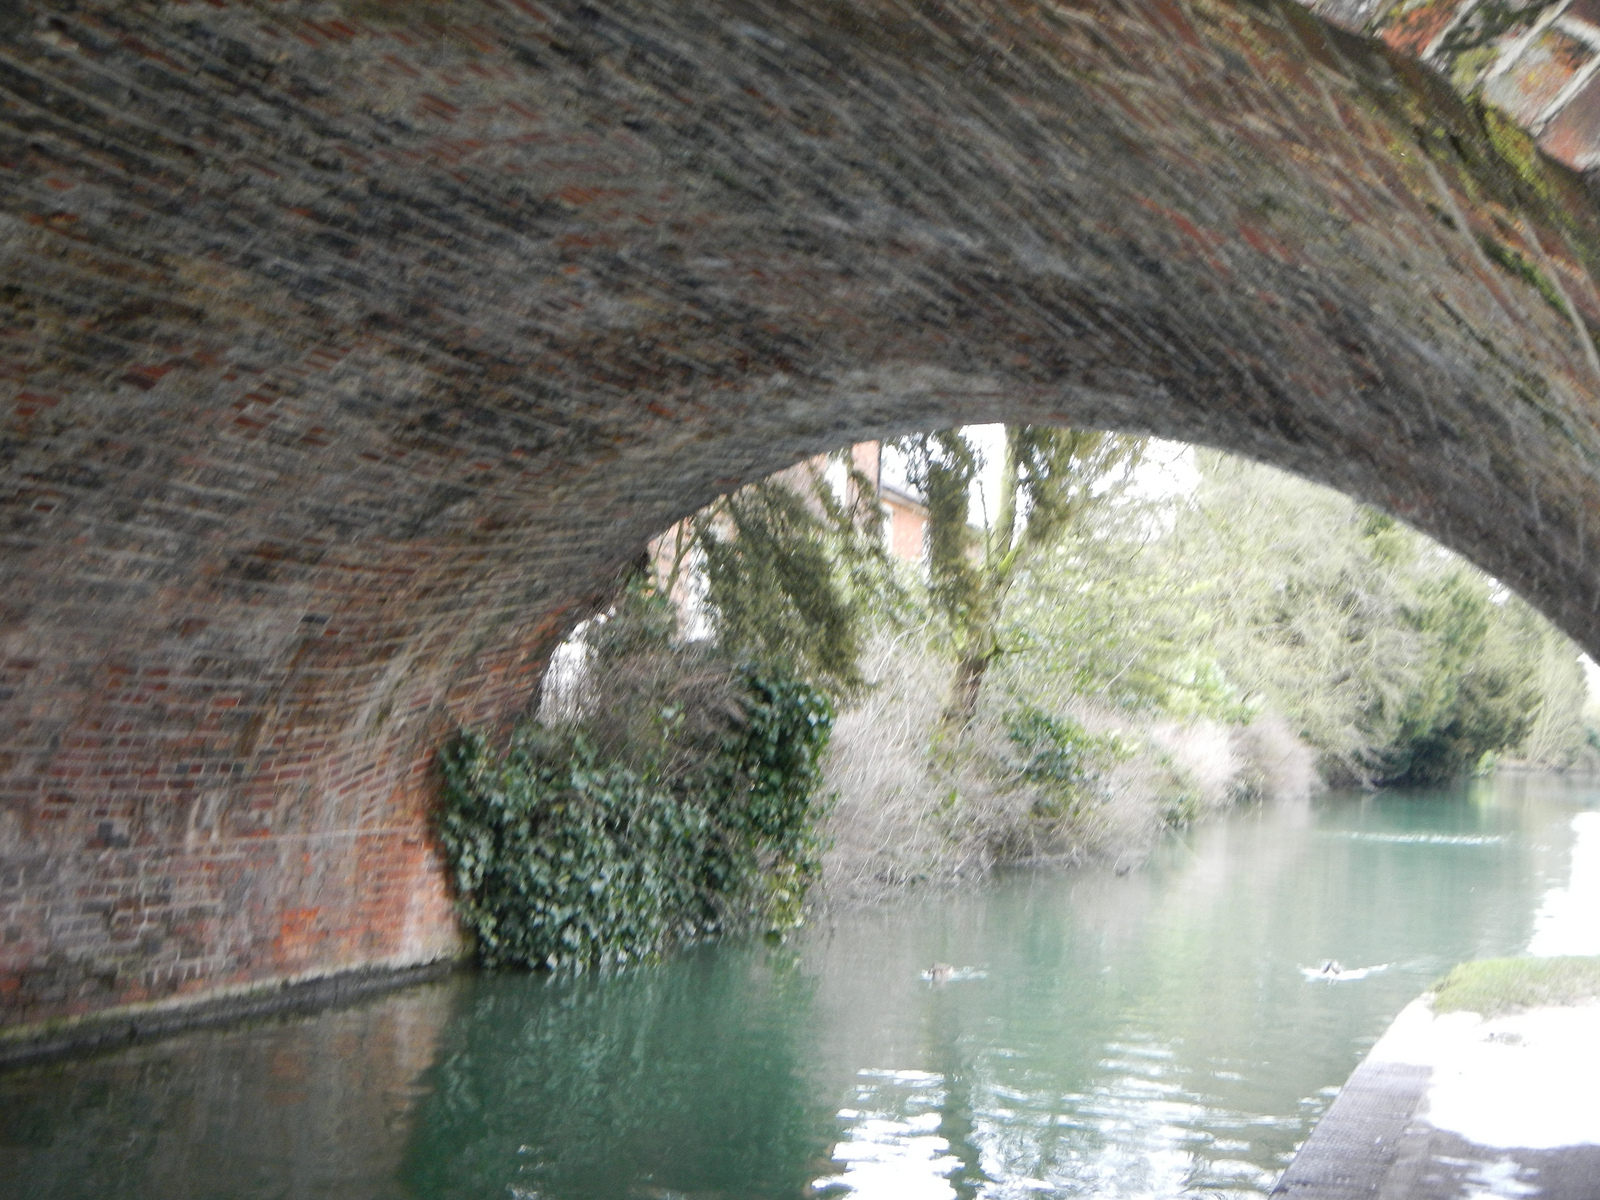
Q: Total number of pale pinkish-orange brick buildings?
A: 1